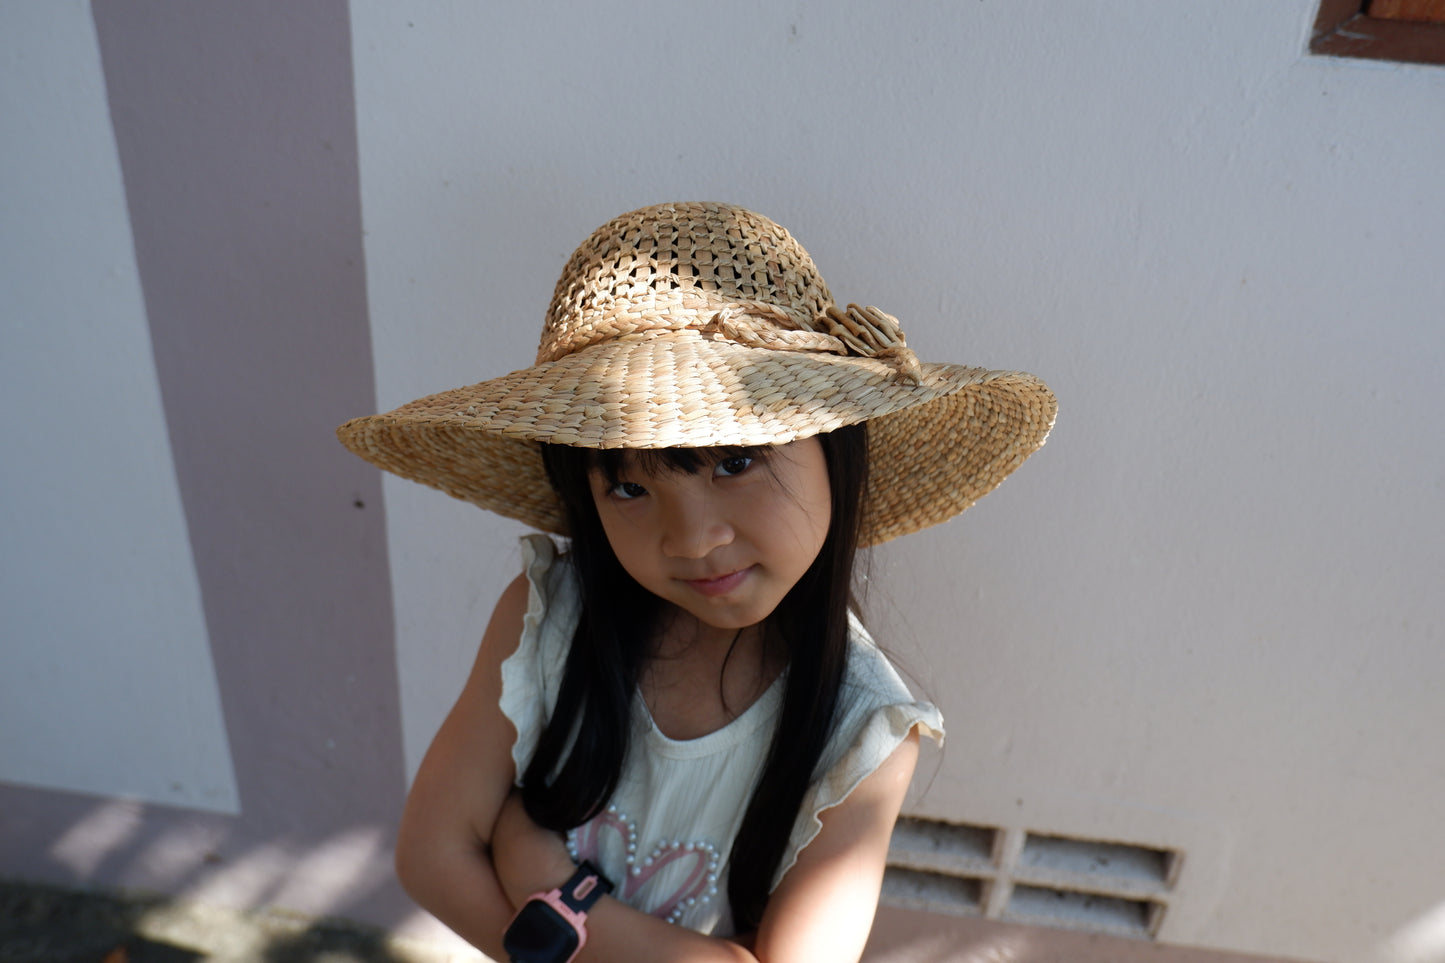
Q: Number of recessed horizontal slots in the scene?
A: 4